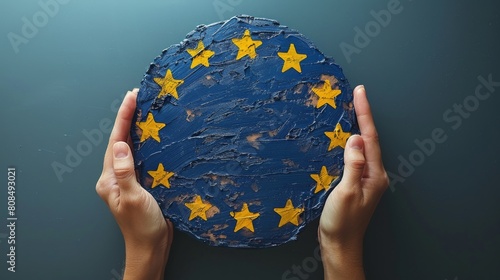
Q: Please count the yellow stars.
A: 12